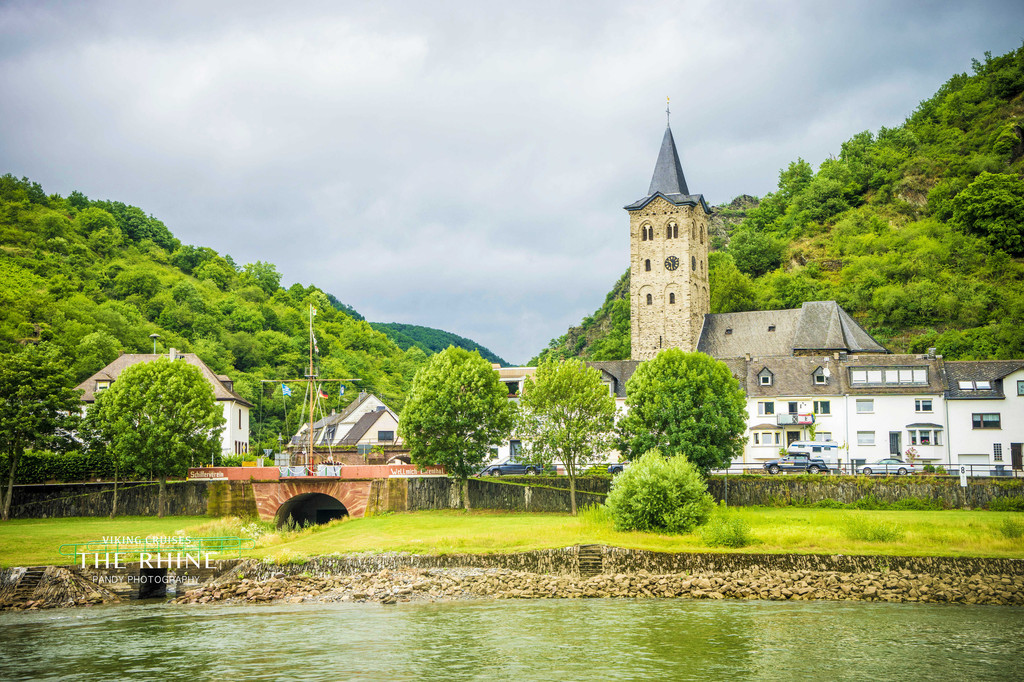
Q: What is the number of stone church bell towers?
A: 1